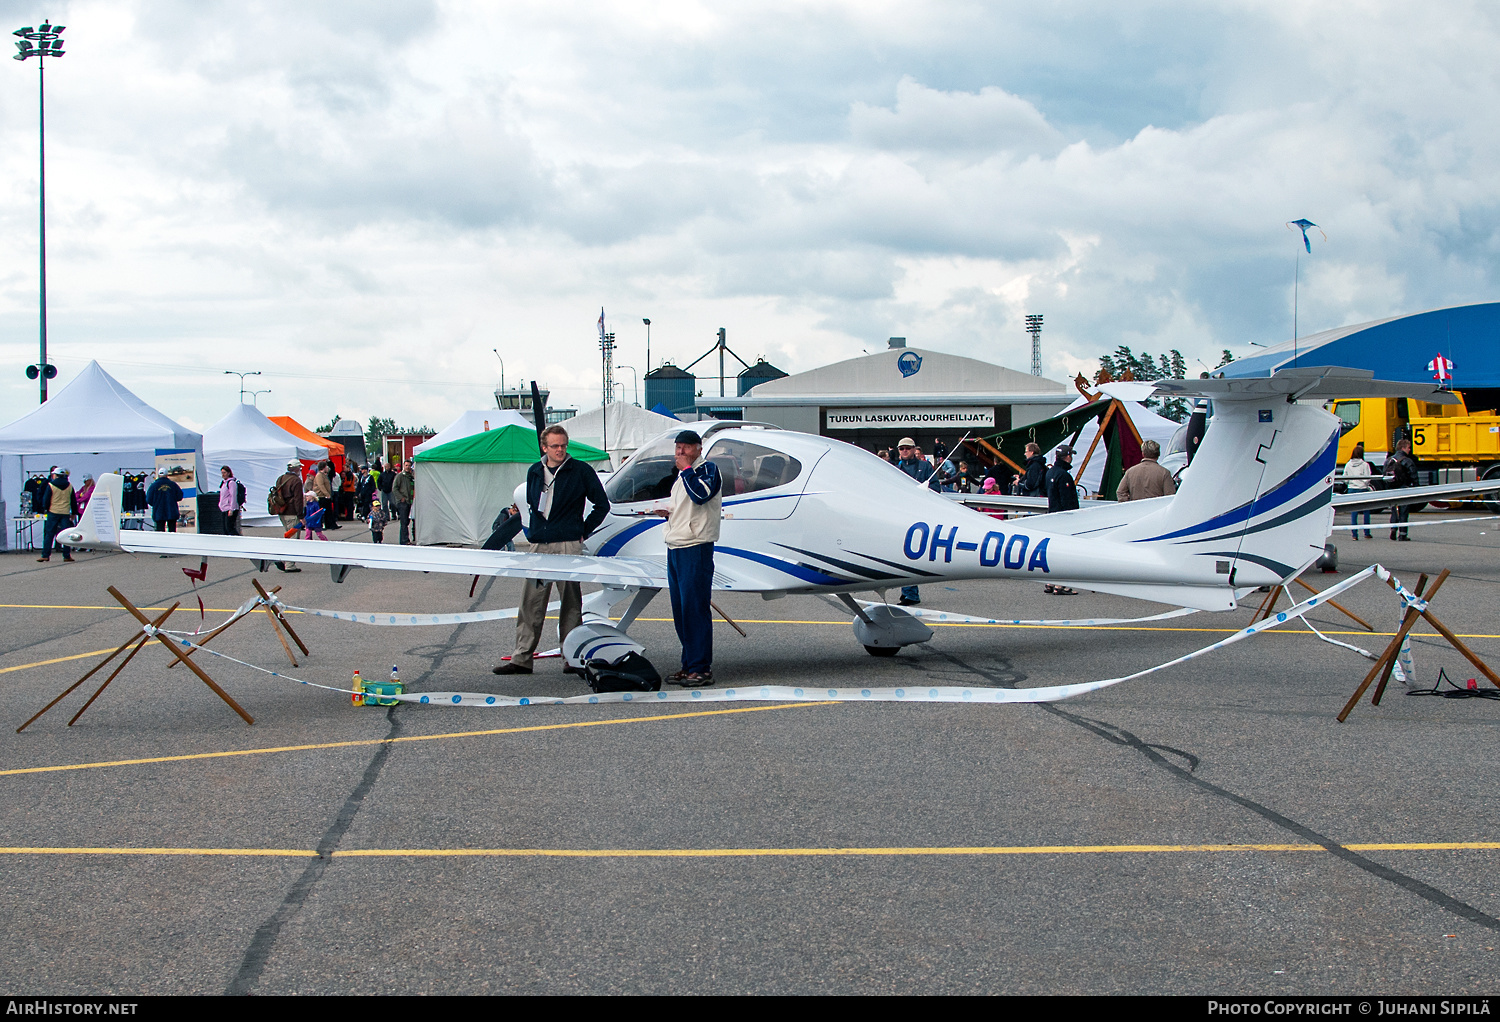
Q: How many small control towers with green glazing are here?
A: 1